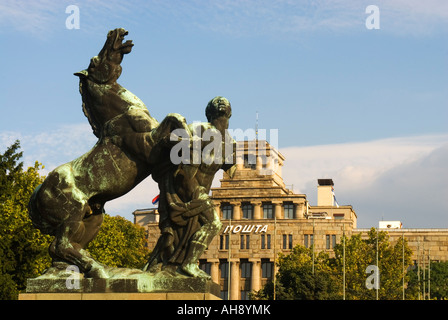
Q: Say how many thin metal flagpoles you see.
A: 9